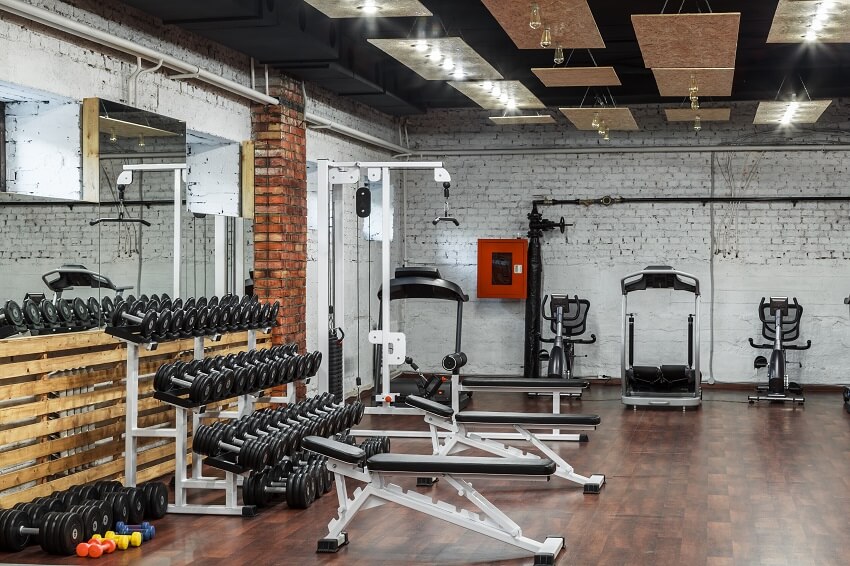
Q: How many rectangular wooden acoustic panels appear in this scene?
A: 12